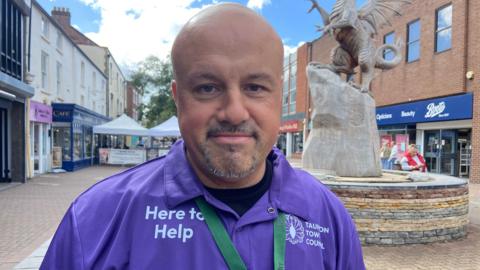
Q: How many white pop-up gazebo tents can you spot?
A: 2